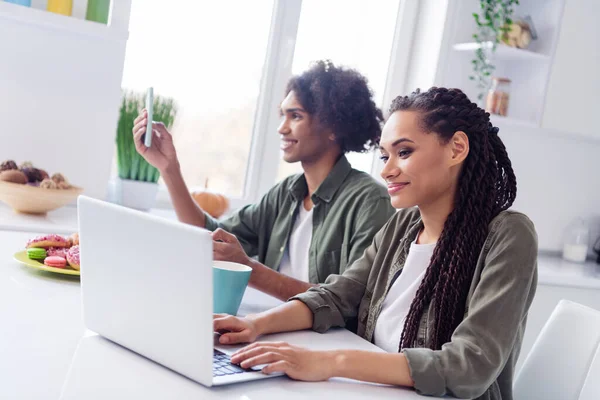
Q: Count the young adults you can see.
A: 2